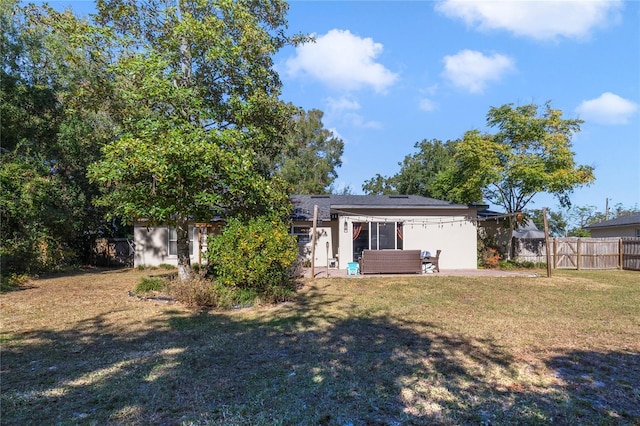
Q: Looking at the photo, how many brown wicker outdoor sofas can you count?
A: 1